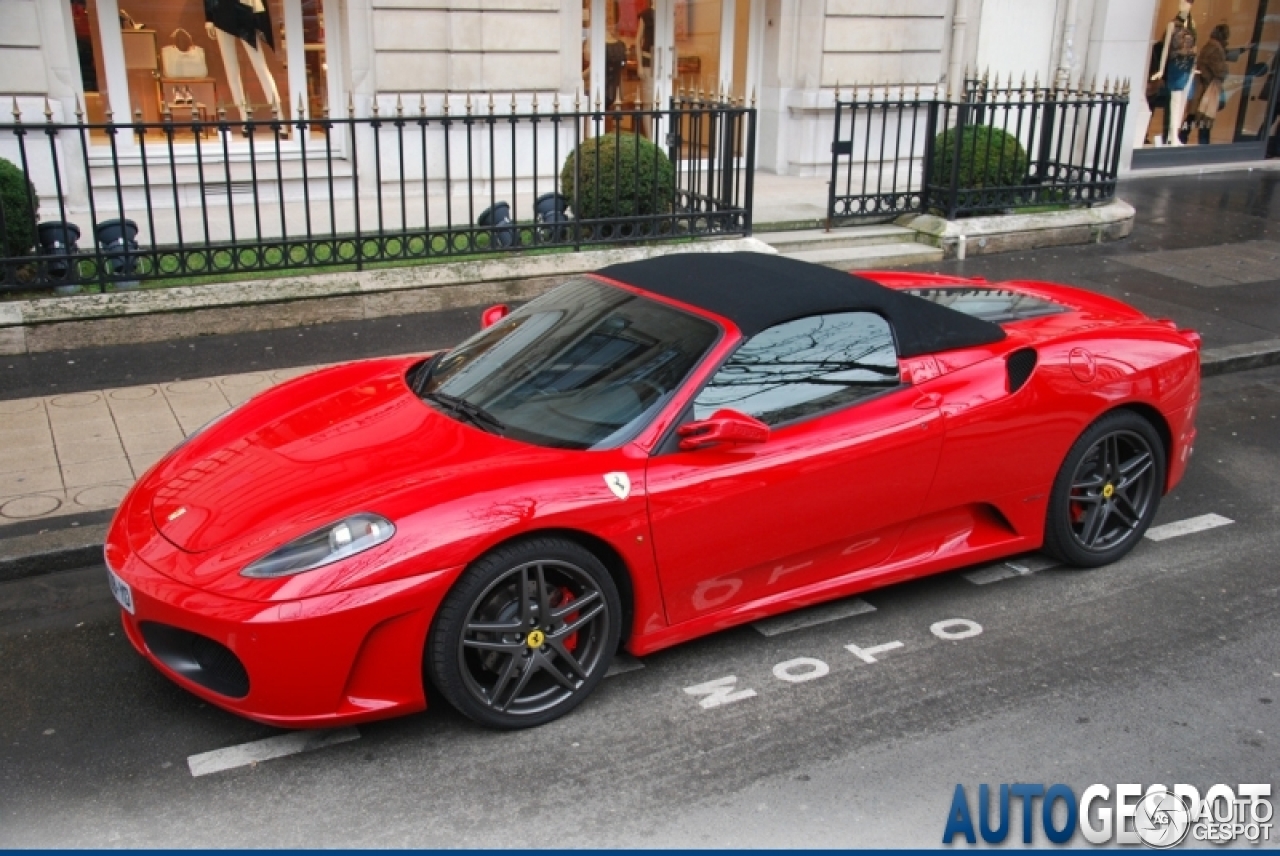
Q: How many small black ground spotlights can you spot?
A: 4